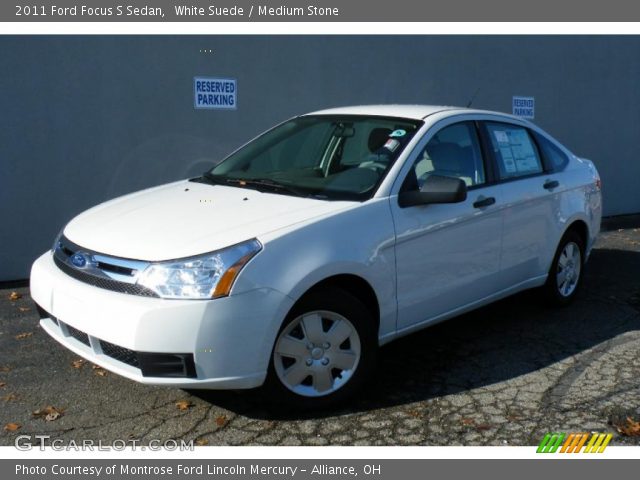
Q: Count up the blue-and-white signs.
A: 2